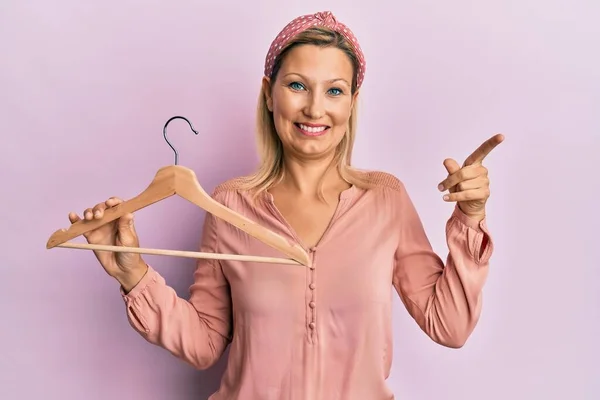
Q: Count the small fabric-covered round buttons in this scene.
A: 5